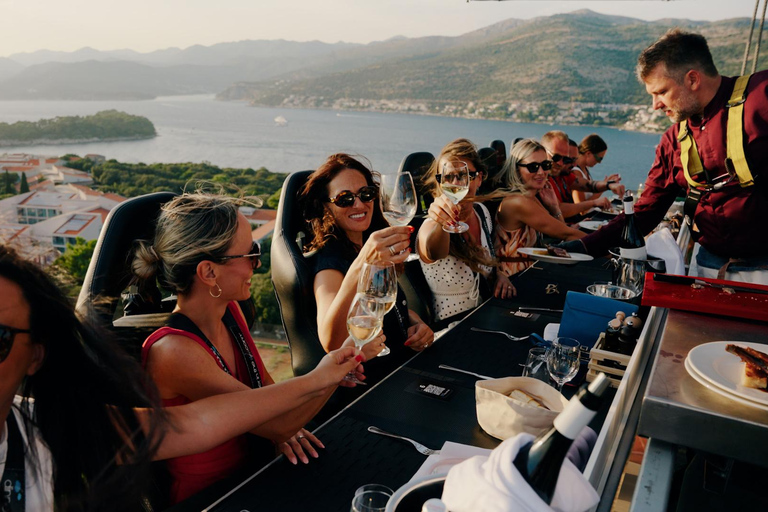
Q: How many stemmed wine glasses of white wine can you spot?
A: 4